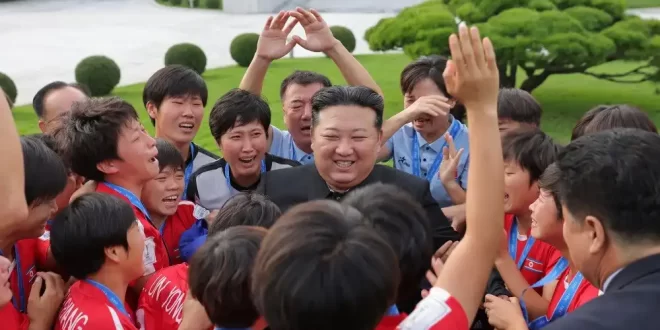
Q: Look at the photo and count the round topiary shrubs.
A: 5